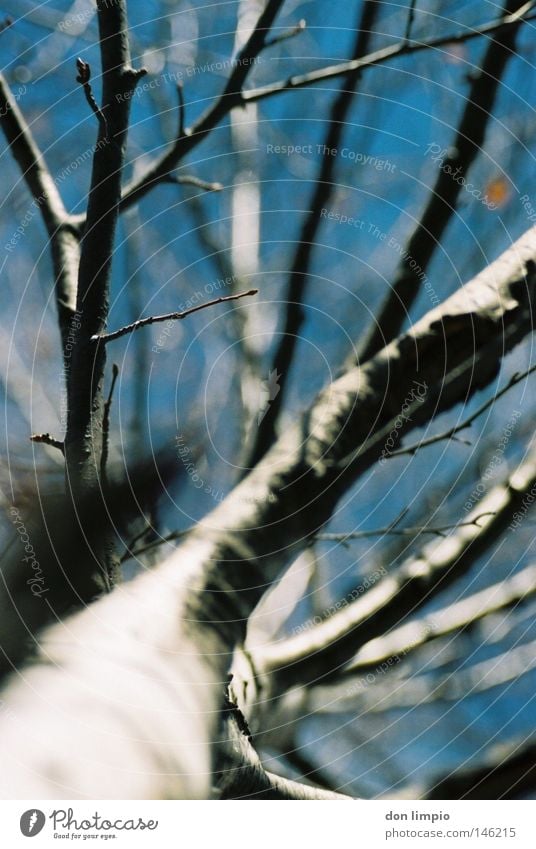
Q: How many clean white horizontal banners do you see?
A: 1